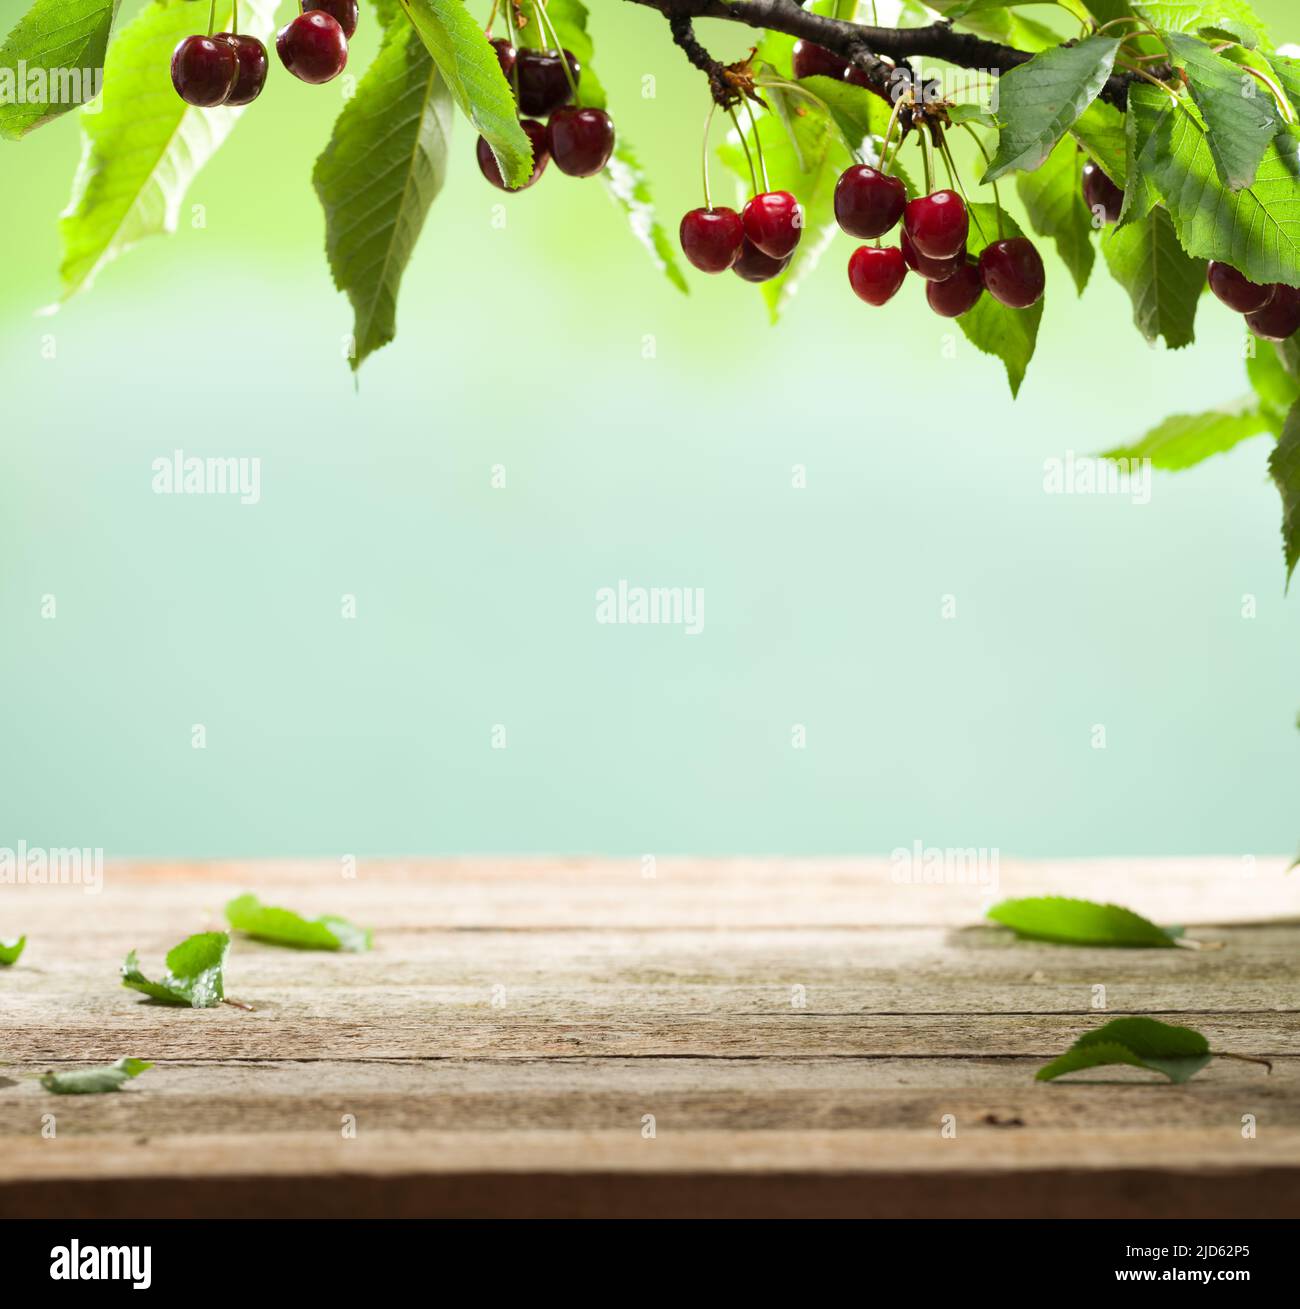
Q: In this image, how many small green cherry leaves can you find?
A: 6